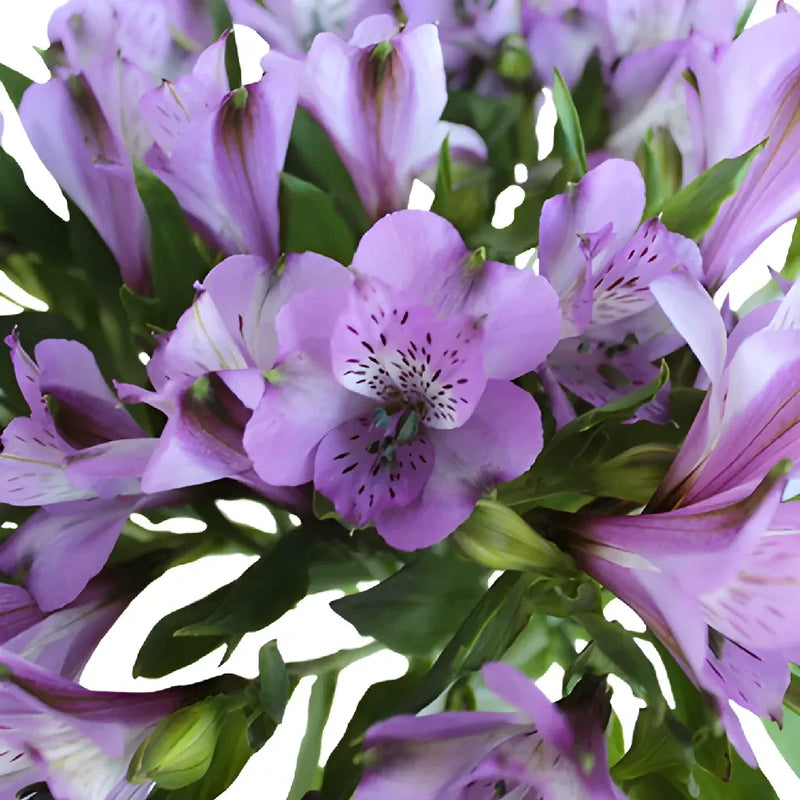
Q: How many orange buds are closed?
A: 0